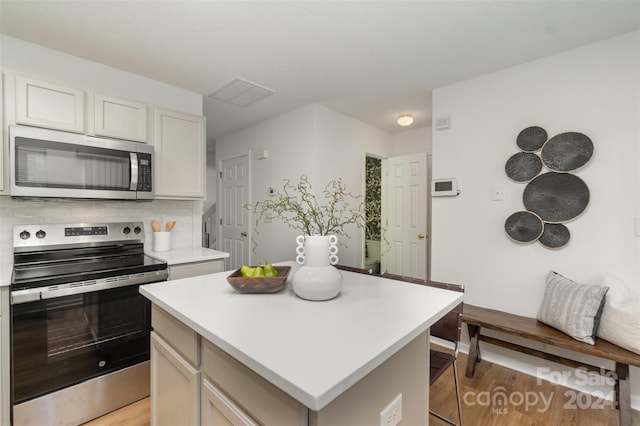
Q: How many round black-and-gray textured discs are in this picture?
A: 6